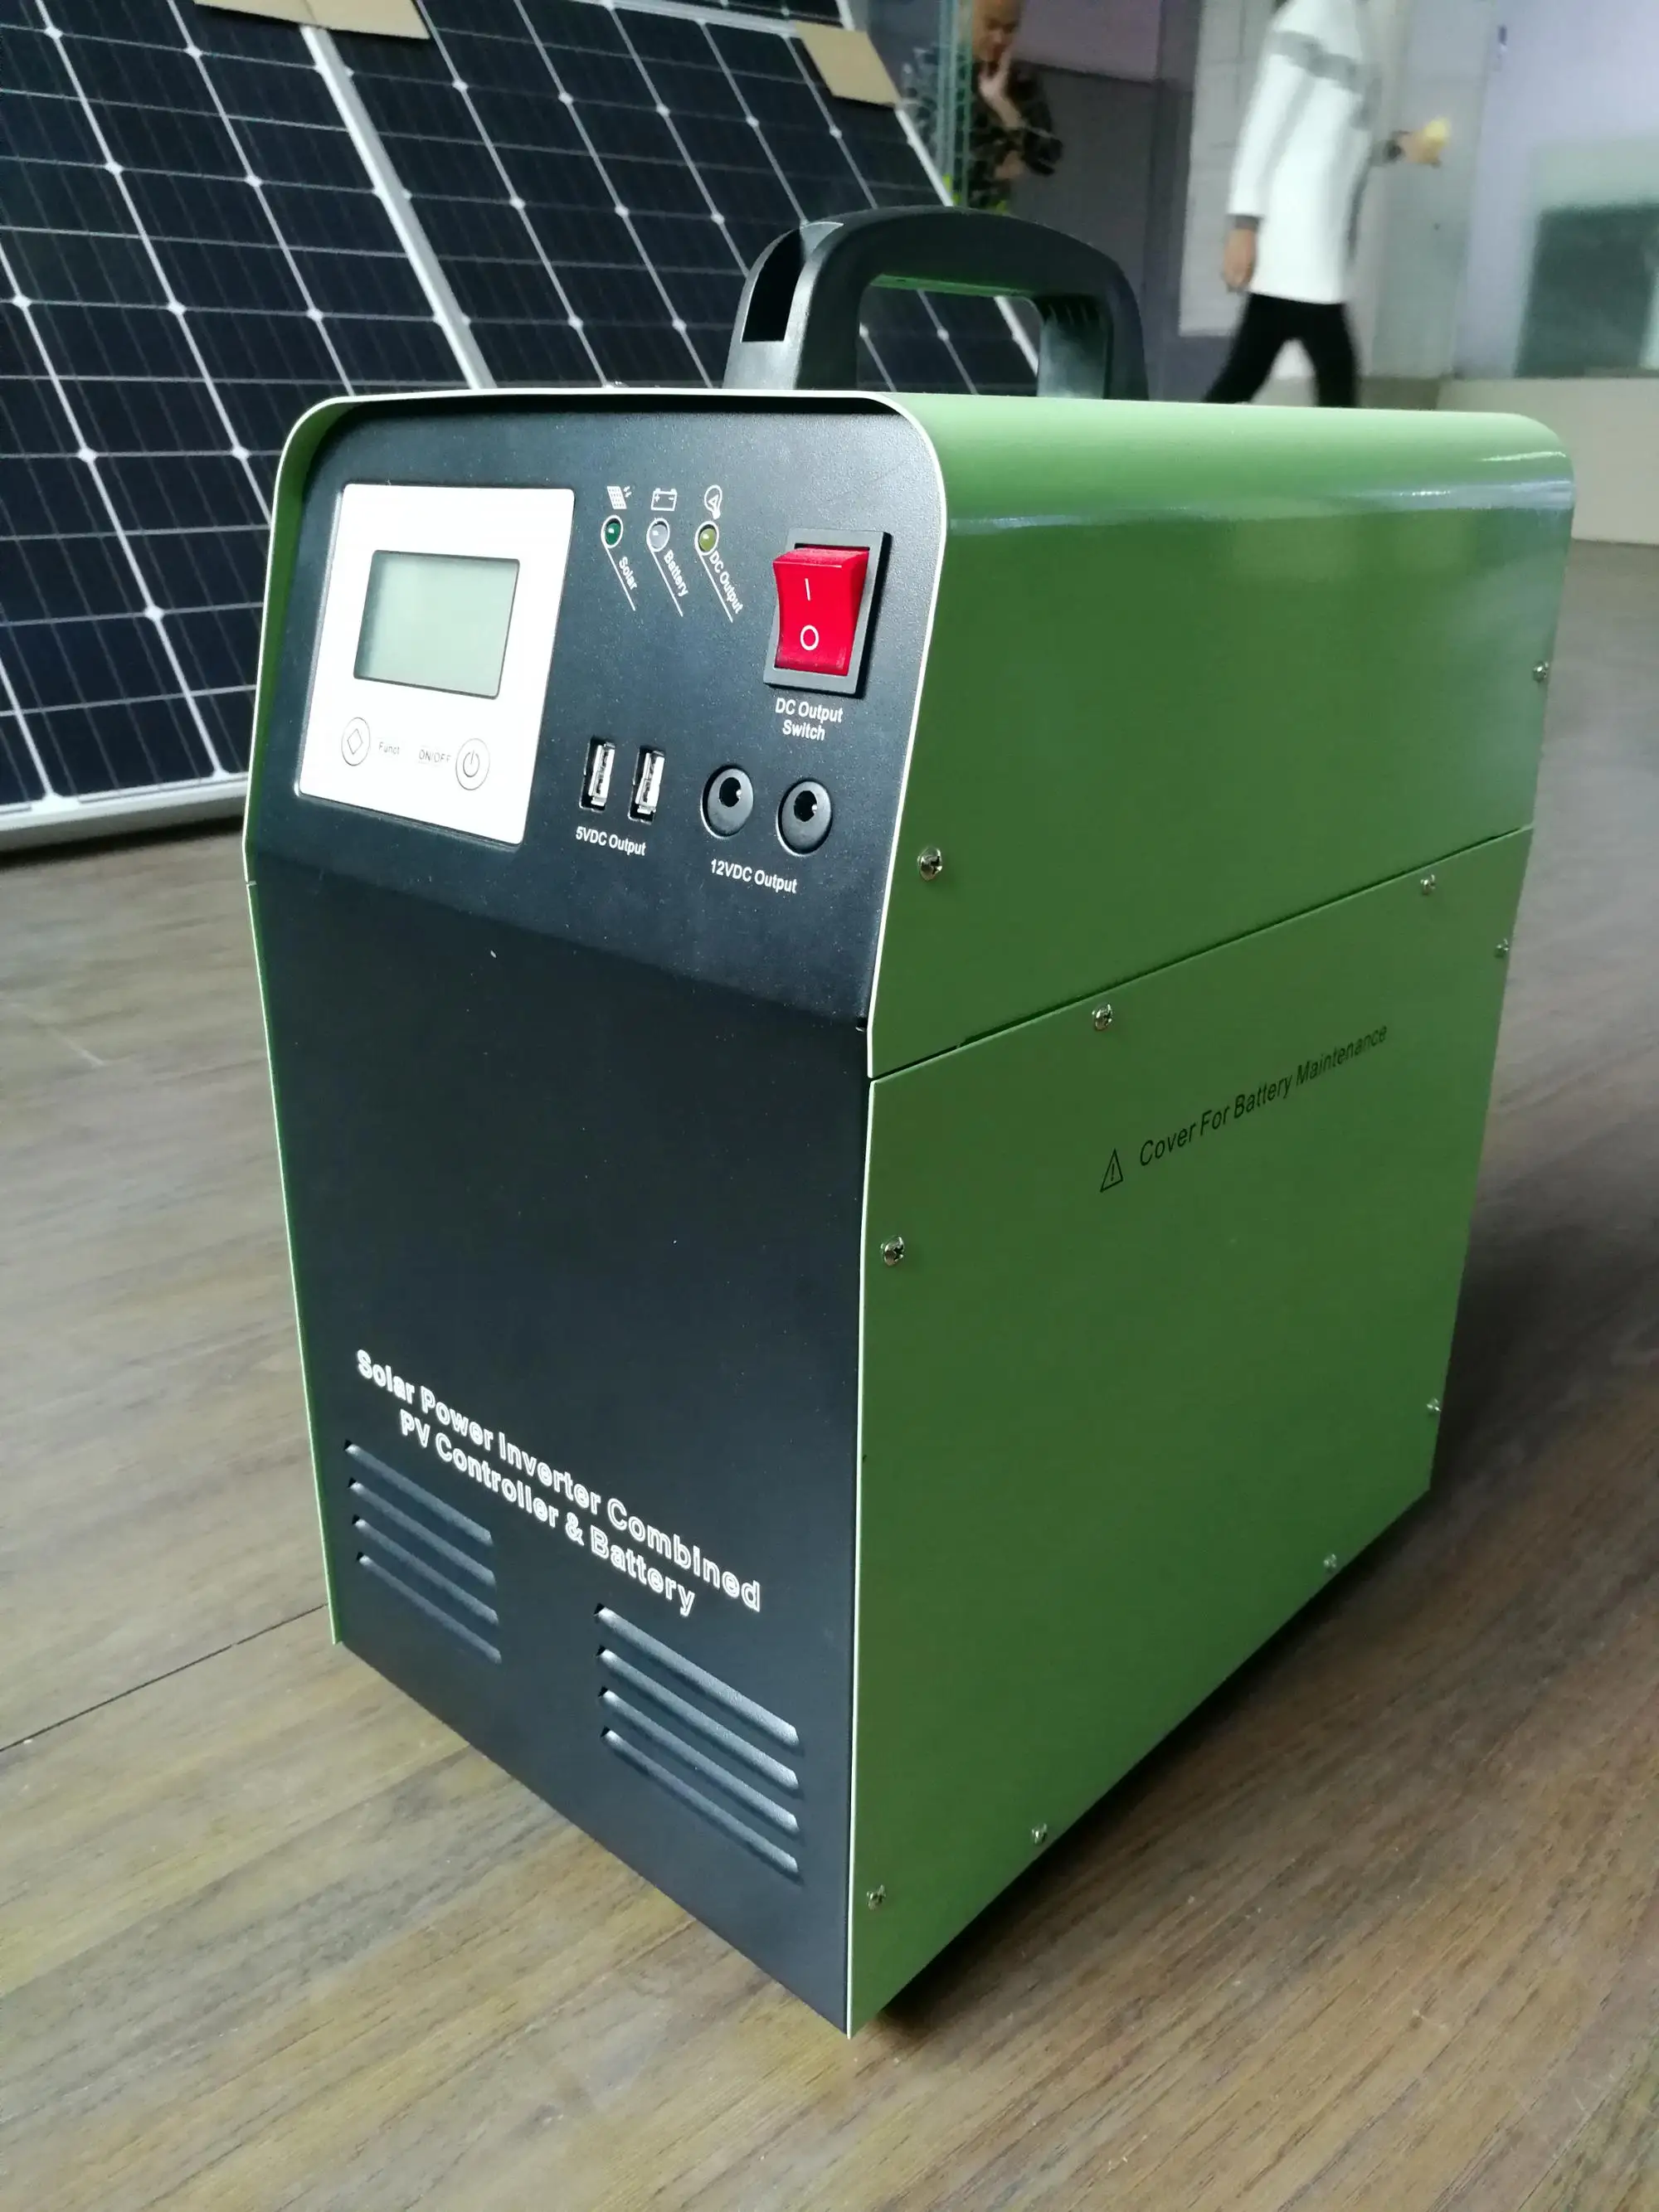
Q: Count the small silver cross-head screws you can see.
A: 10